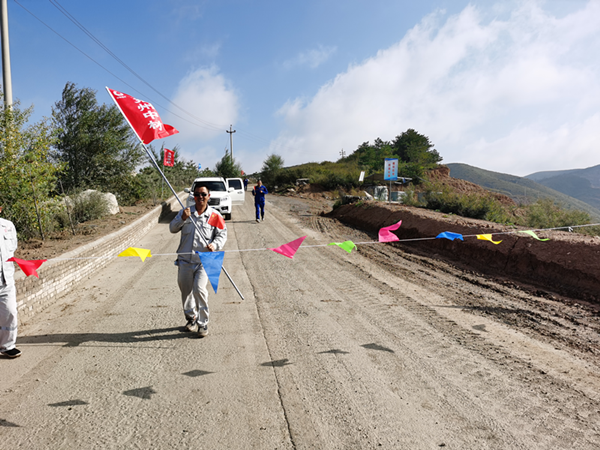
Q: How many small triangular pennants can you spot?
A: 9